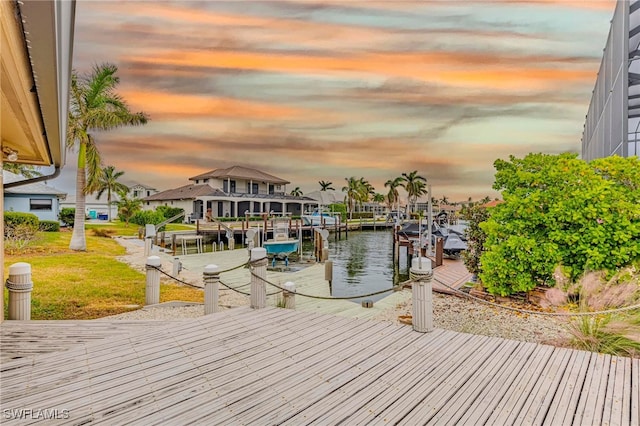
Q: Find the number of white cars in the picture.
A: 0